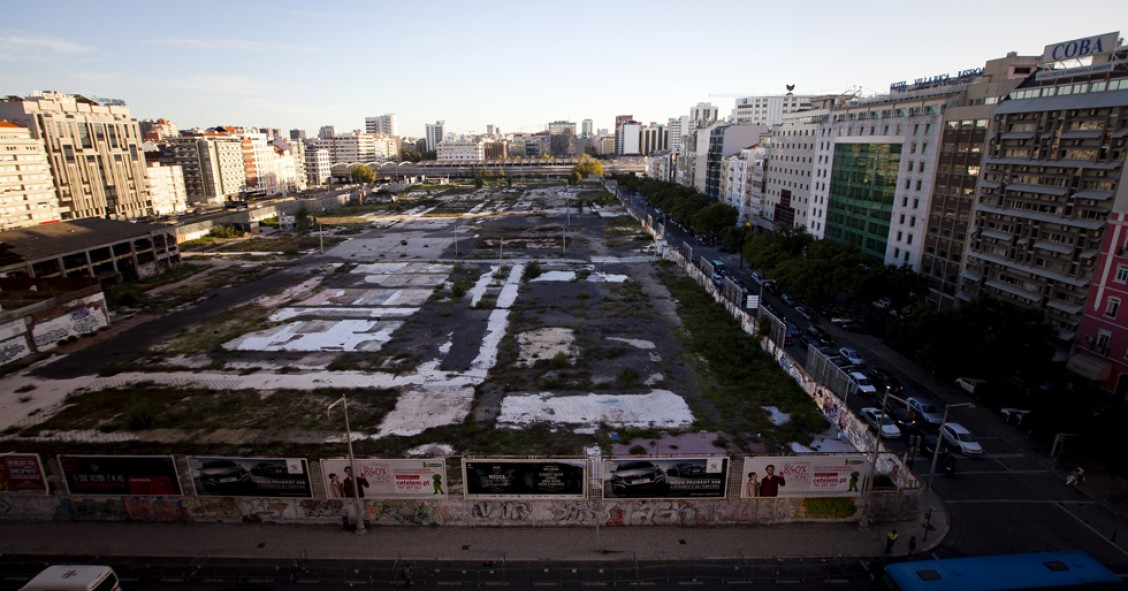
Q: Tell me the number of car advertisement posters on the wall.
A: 2